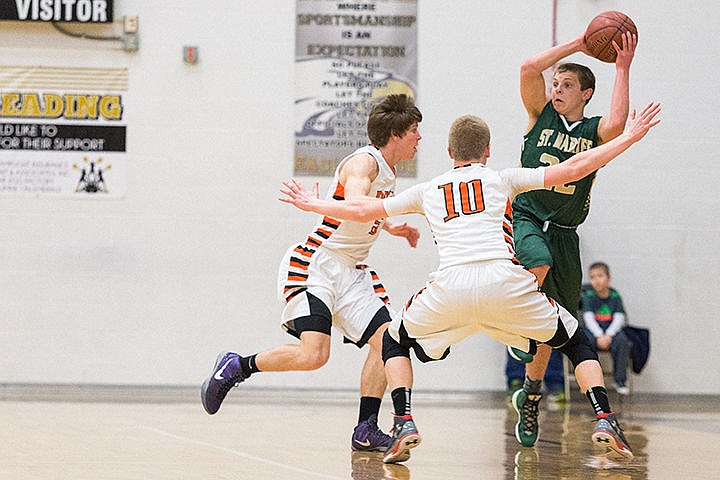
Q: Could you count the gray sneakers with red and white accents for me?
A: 2